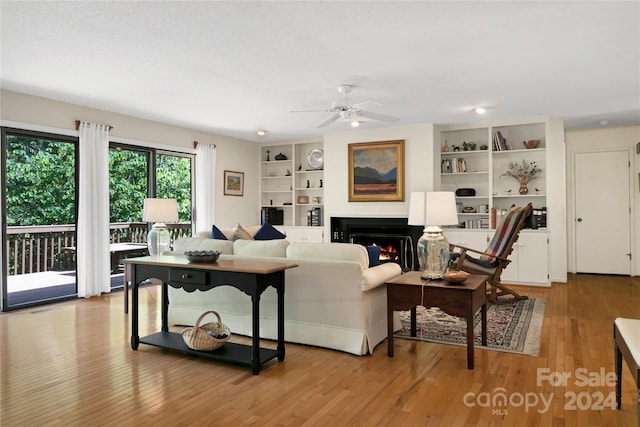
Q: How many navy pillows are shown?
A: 3